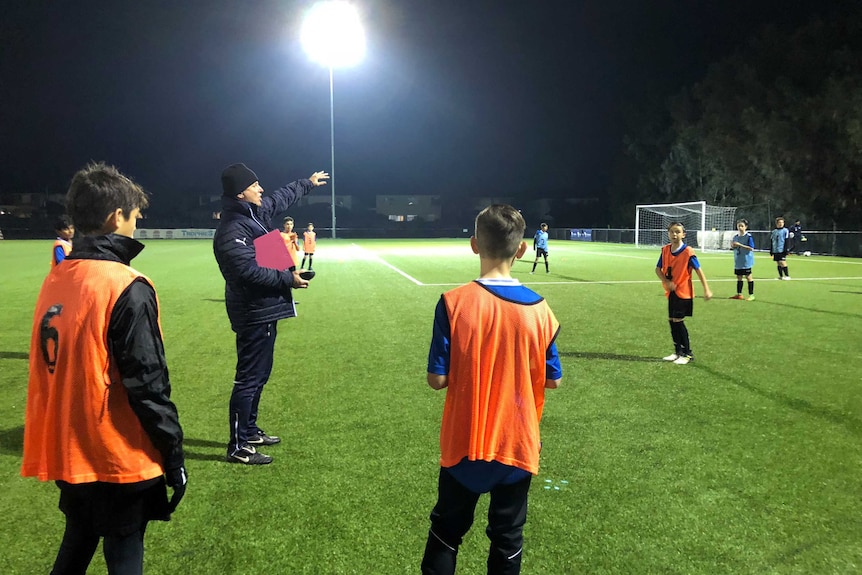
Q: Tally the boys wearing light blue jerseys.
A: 3